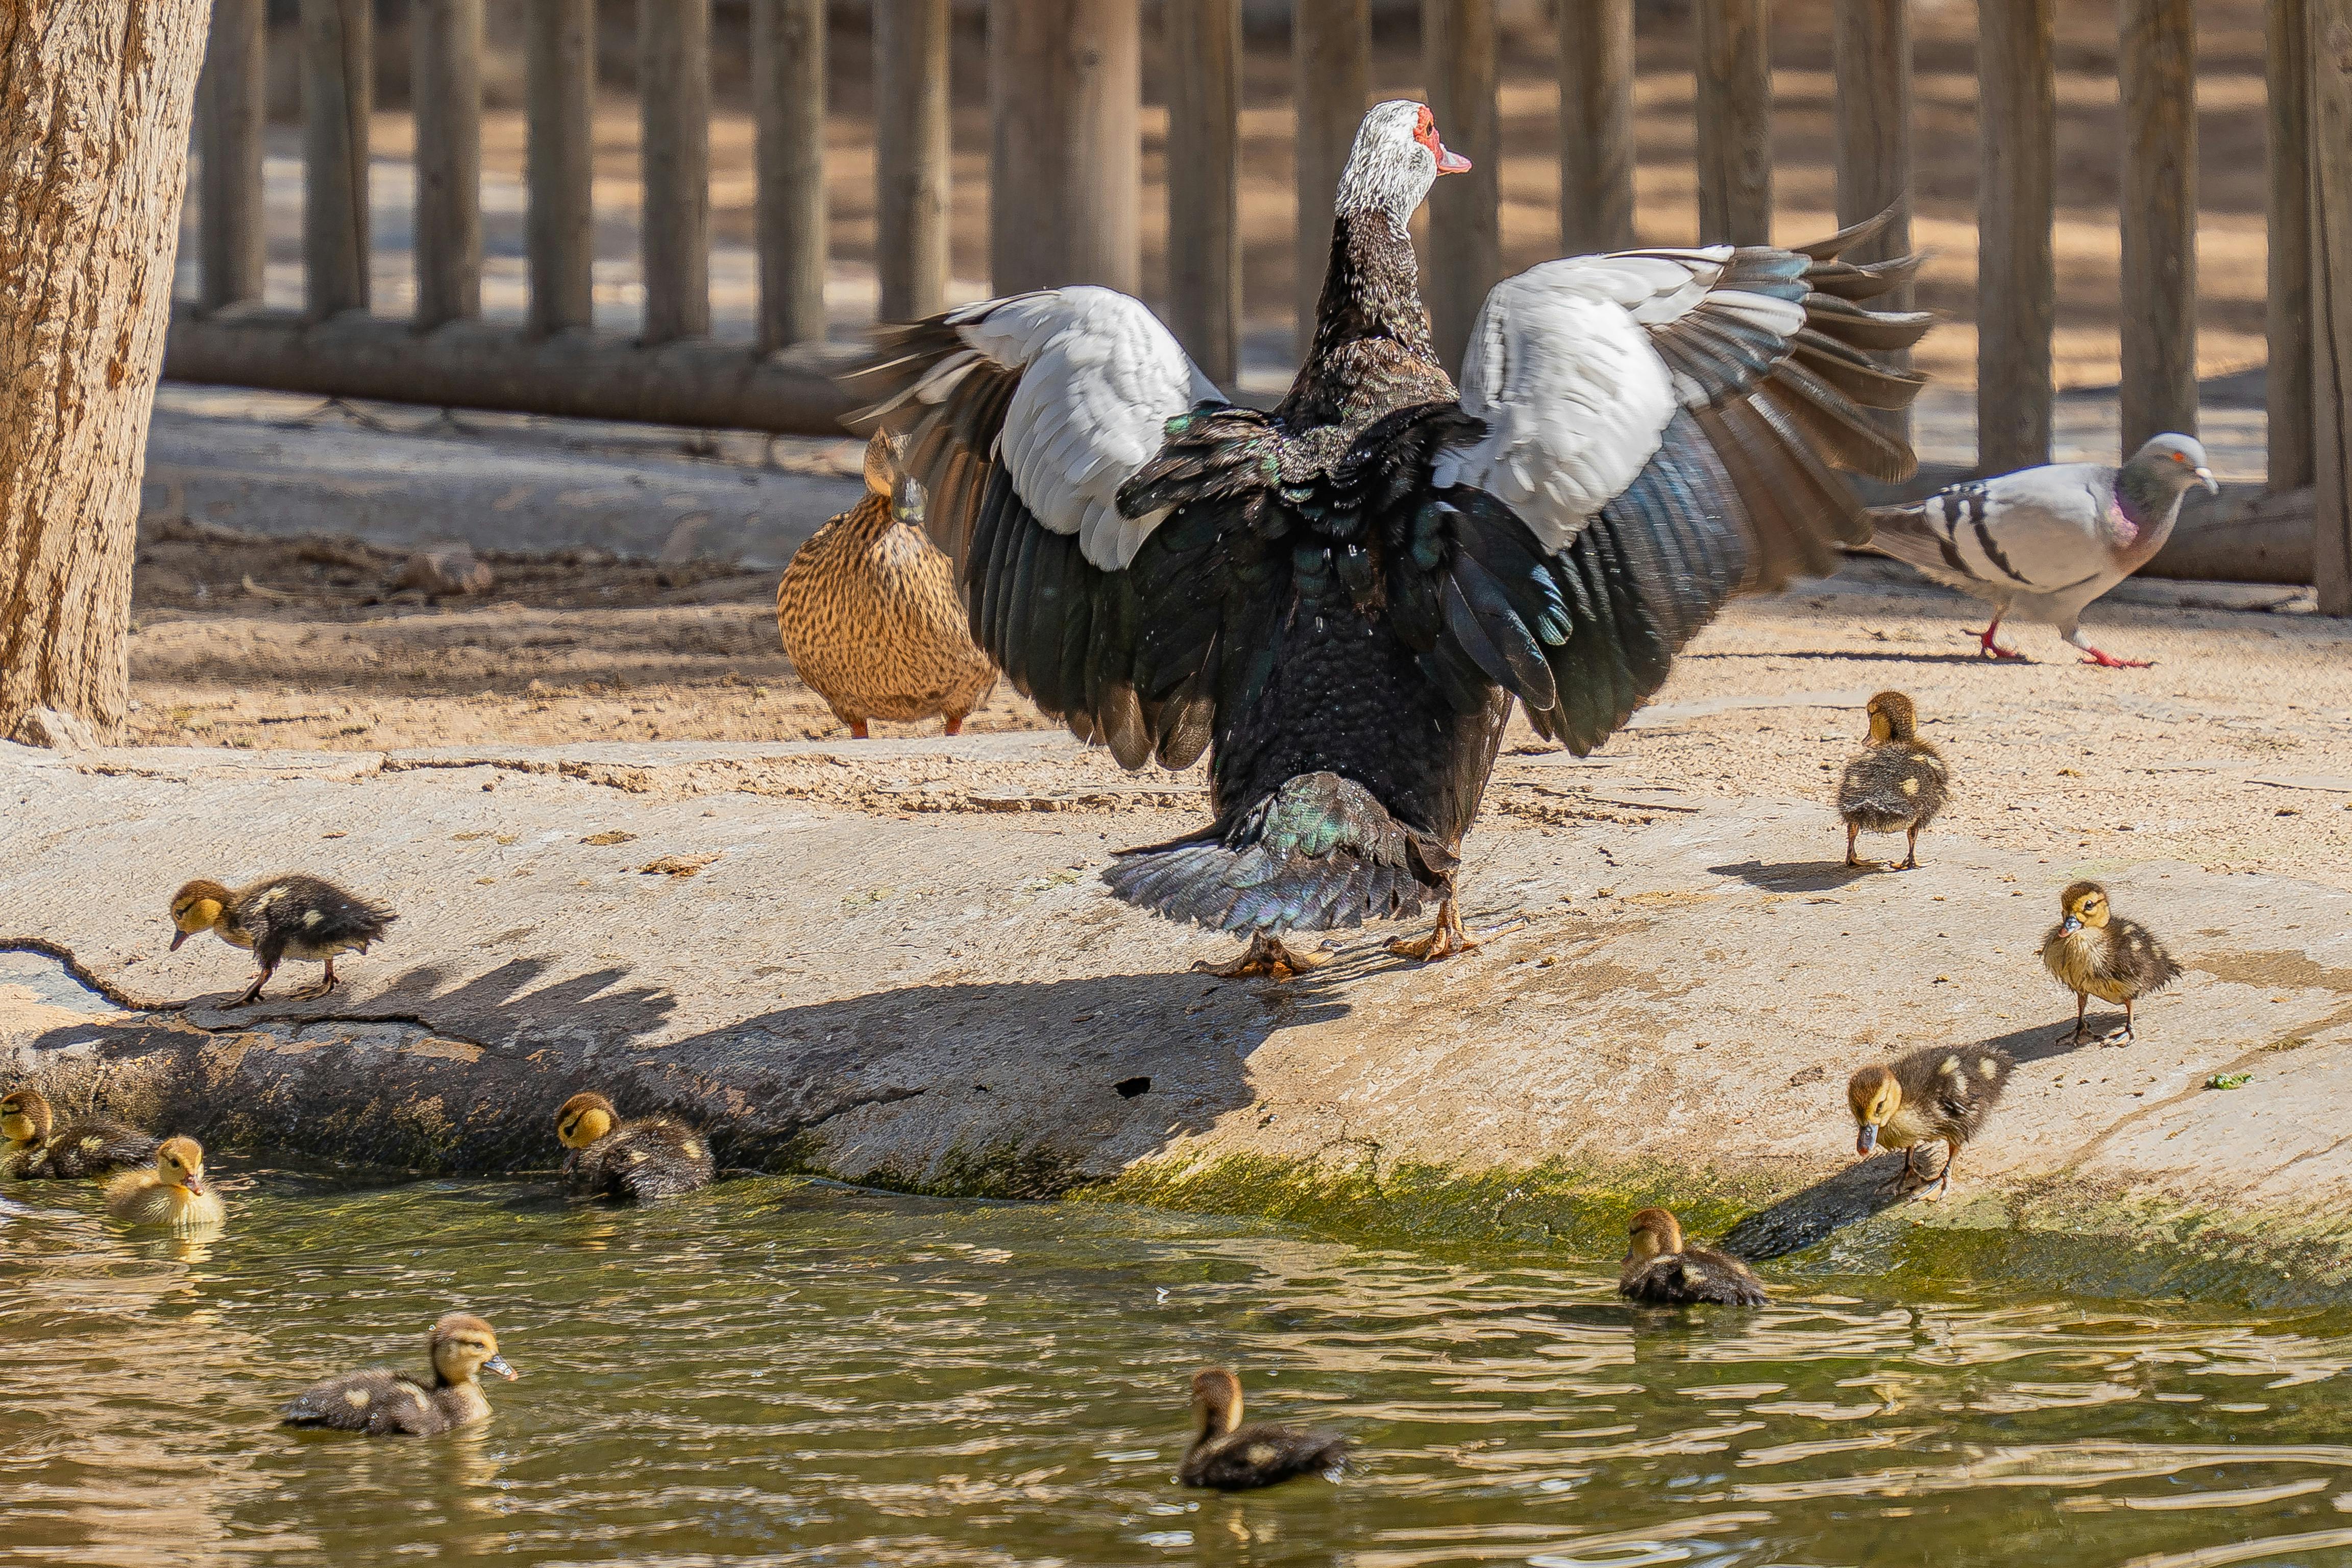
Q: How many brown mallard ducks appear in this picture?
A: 1